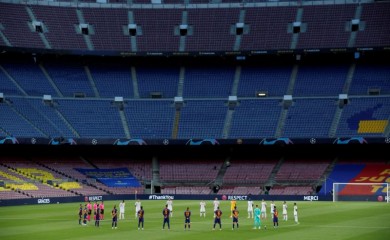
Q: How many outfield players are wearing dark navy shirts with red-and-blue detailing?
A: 10